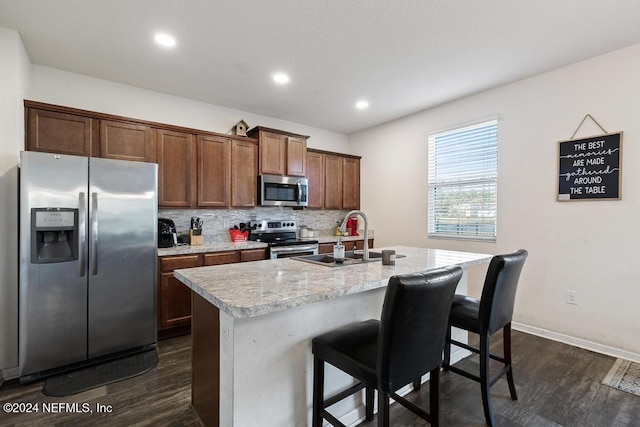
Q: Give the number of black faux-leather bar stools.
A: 2